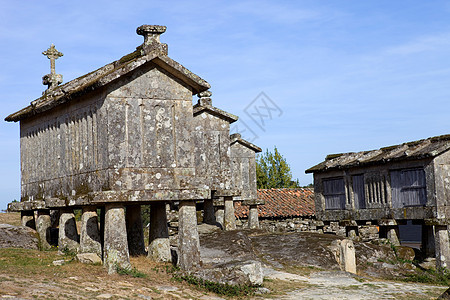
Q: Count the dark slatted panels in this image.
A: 3